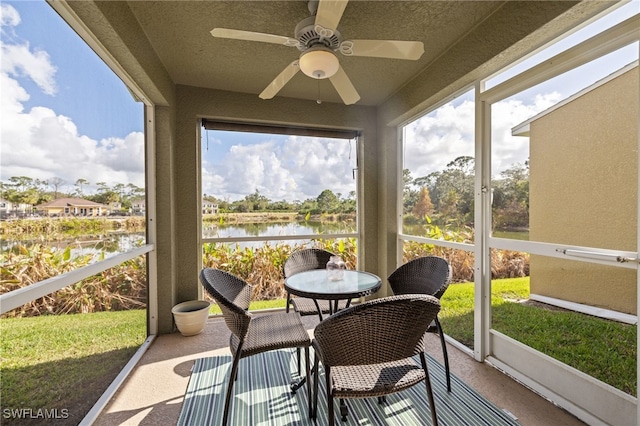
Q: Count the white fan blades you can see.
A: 5